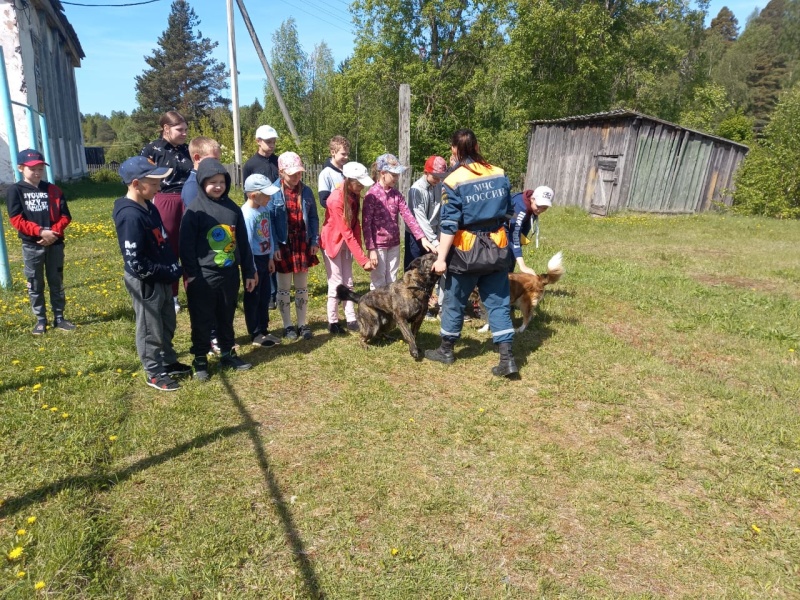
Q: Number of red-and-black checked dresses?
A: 1